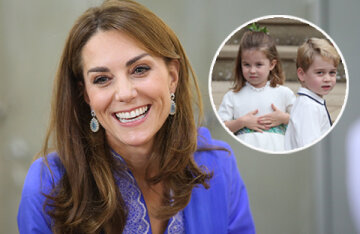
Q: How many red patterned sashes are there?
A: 0